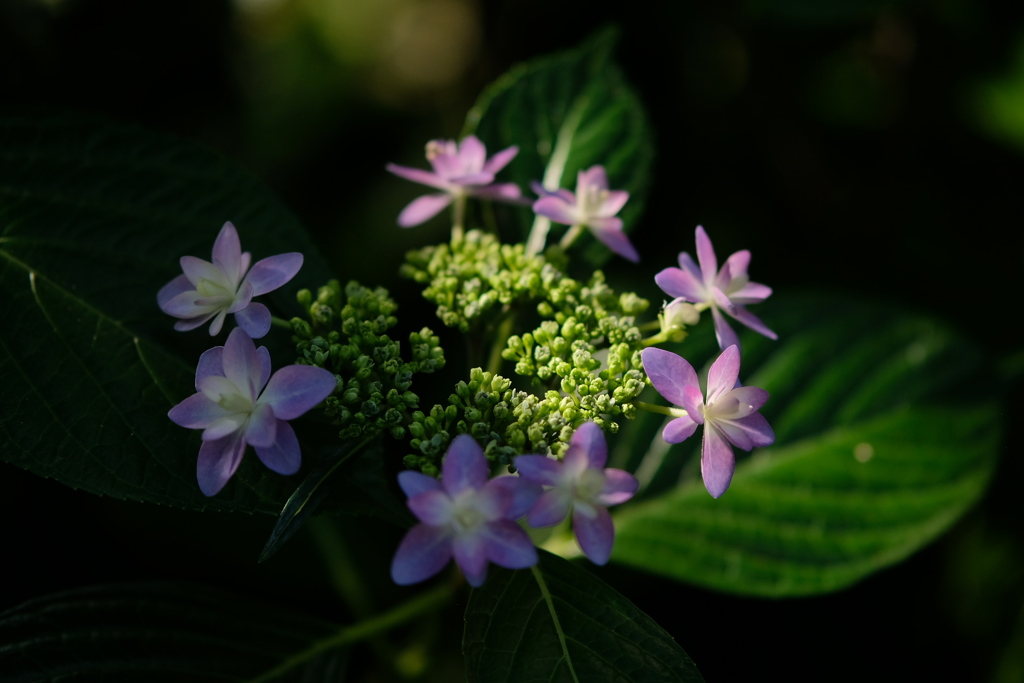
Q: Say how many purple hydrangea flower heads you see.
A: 8